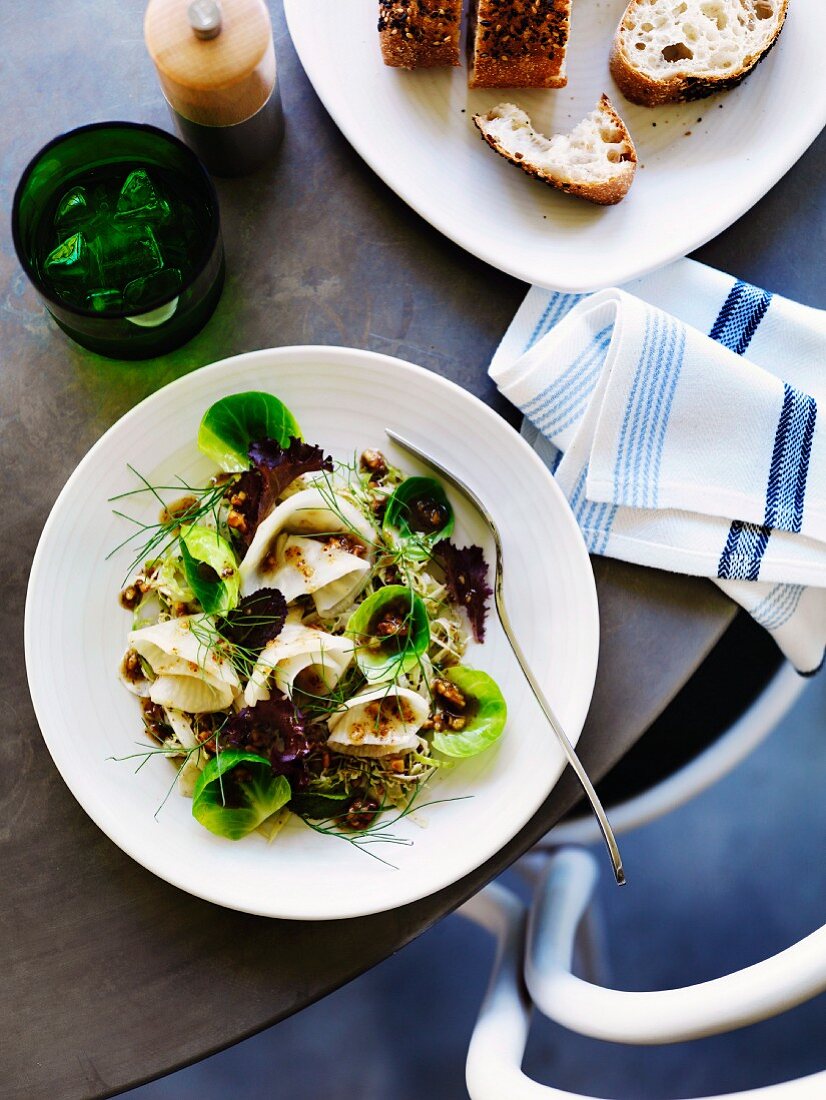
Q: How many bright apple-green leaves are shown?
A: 6